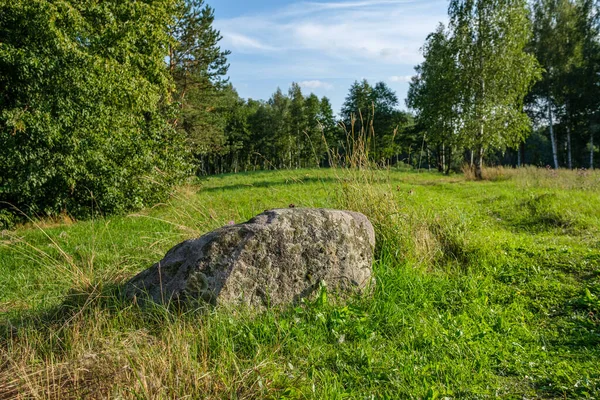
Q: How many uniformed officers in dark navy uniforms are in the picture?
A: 0